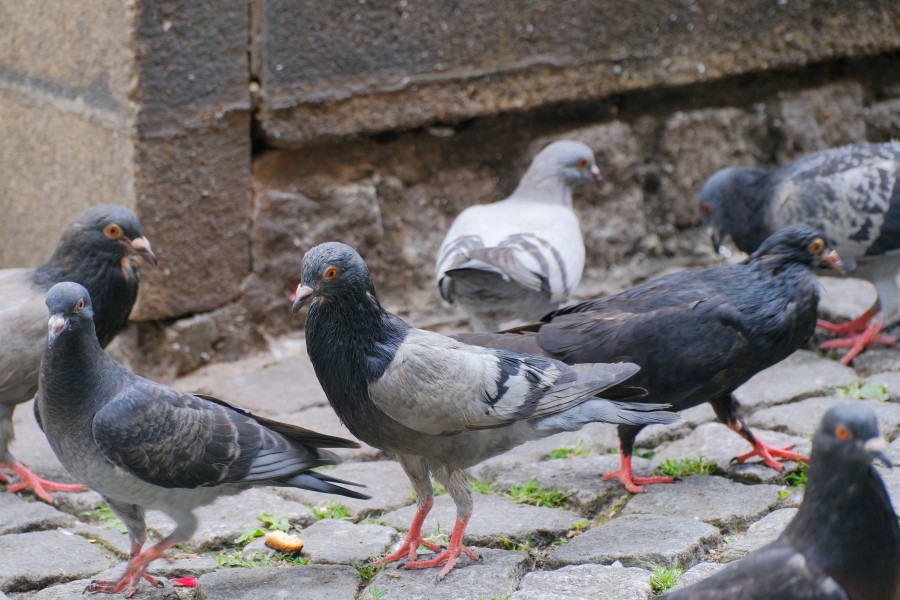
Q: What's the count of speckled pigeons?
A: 1